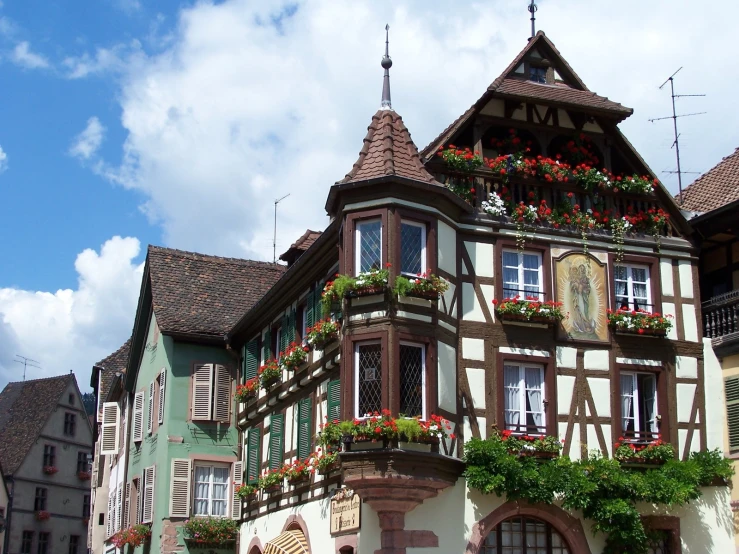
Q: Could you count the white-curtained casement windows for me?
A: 5